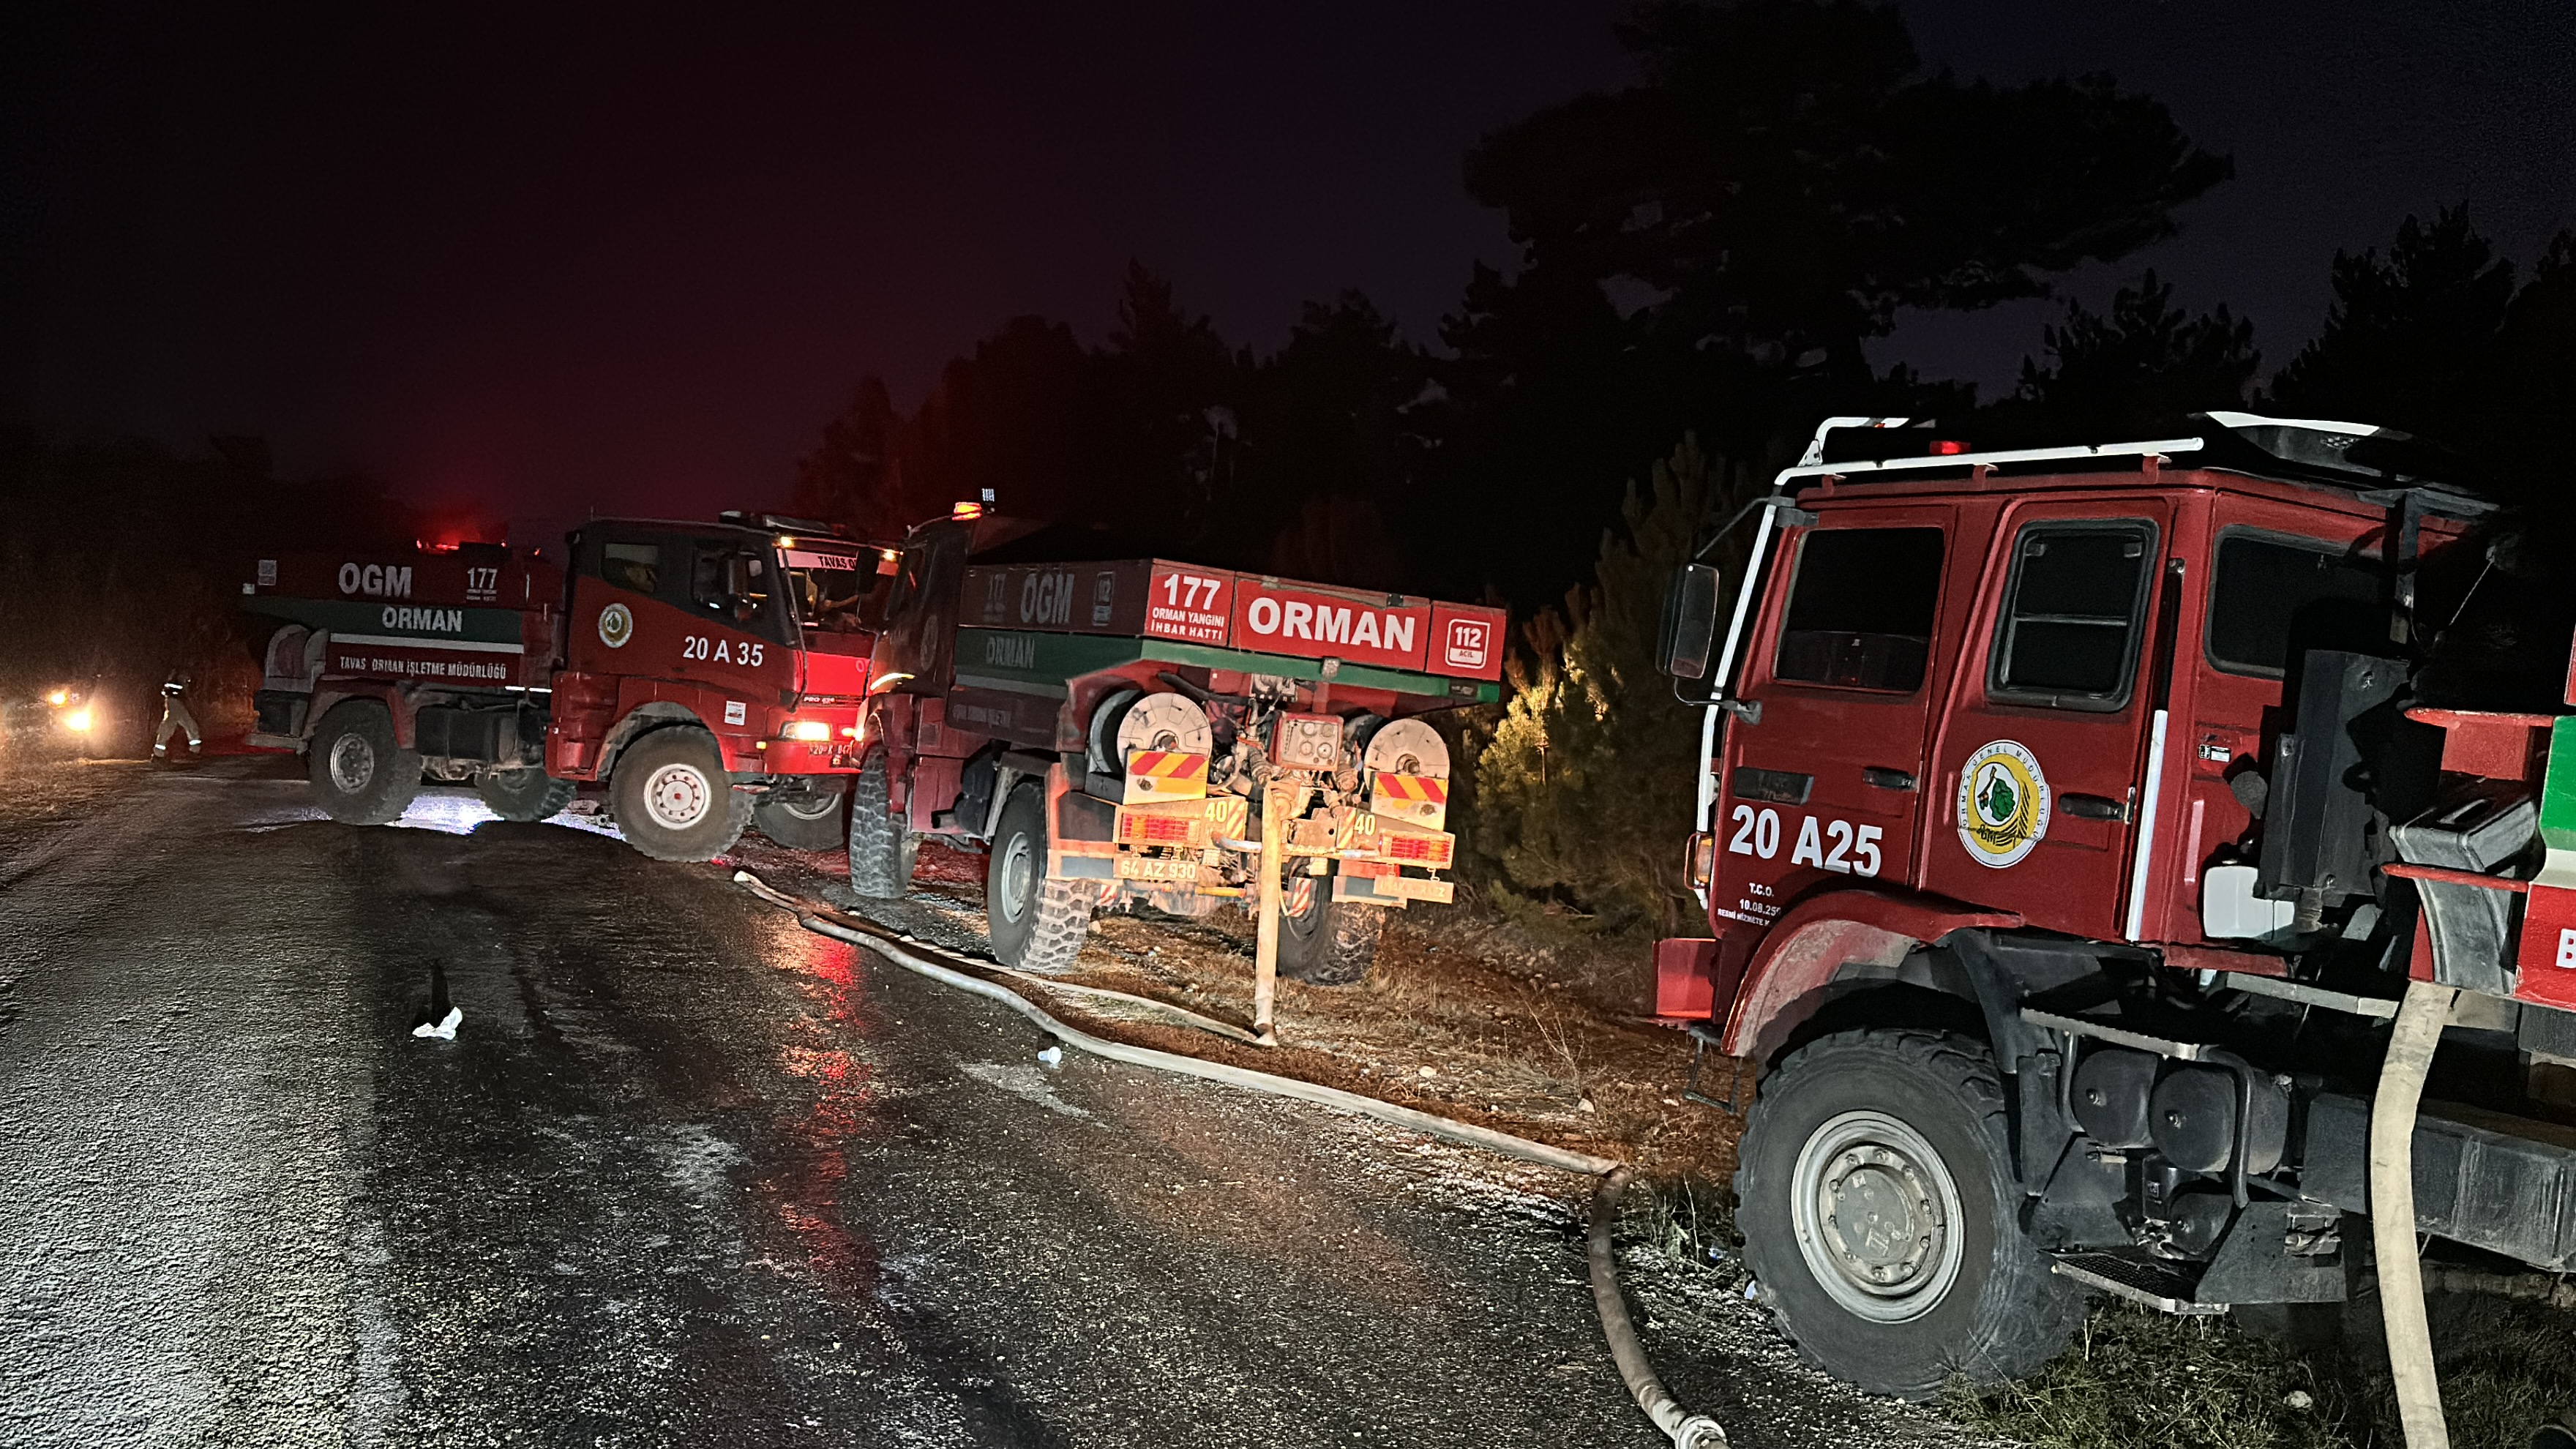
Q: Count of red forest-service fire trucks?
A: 3